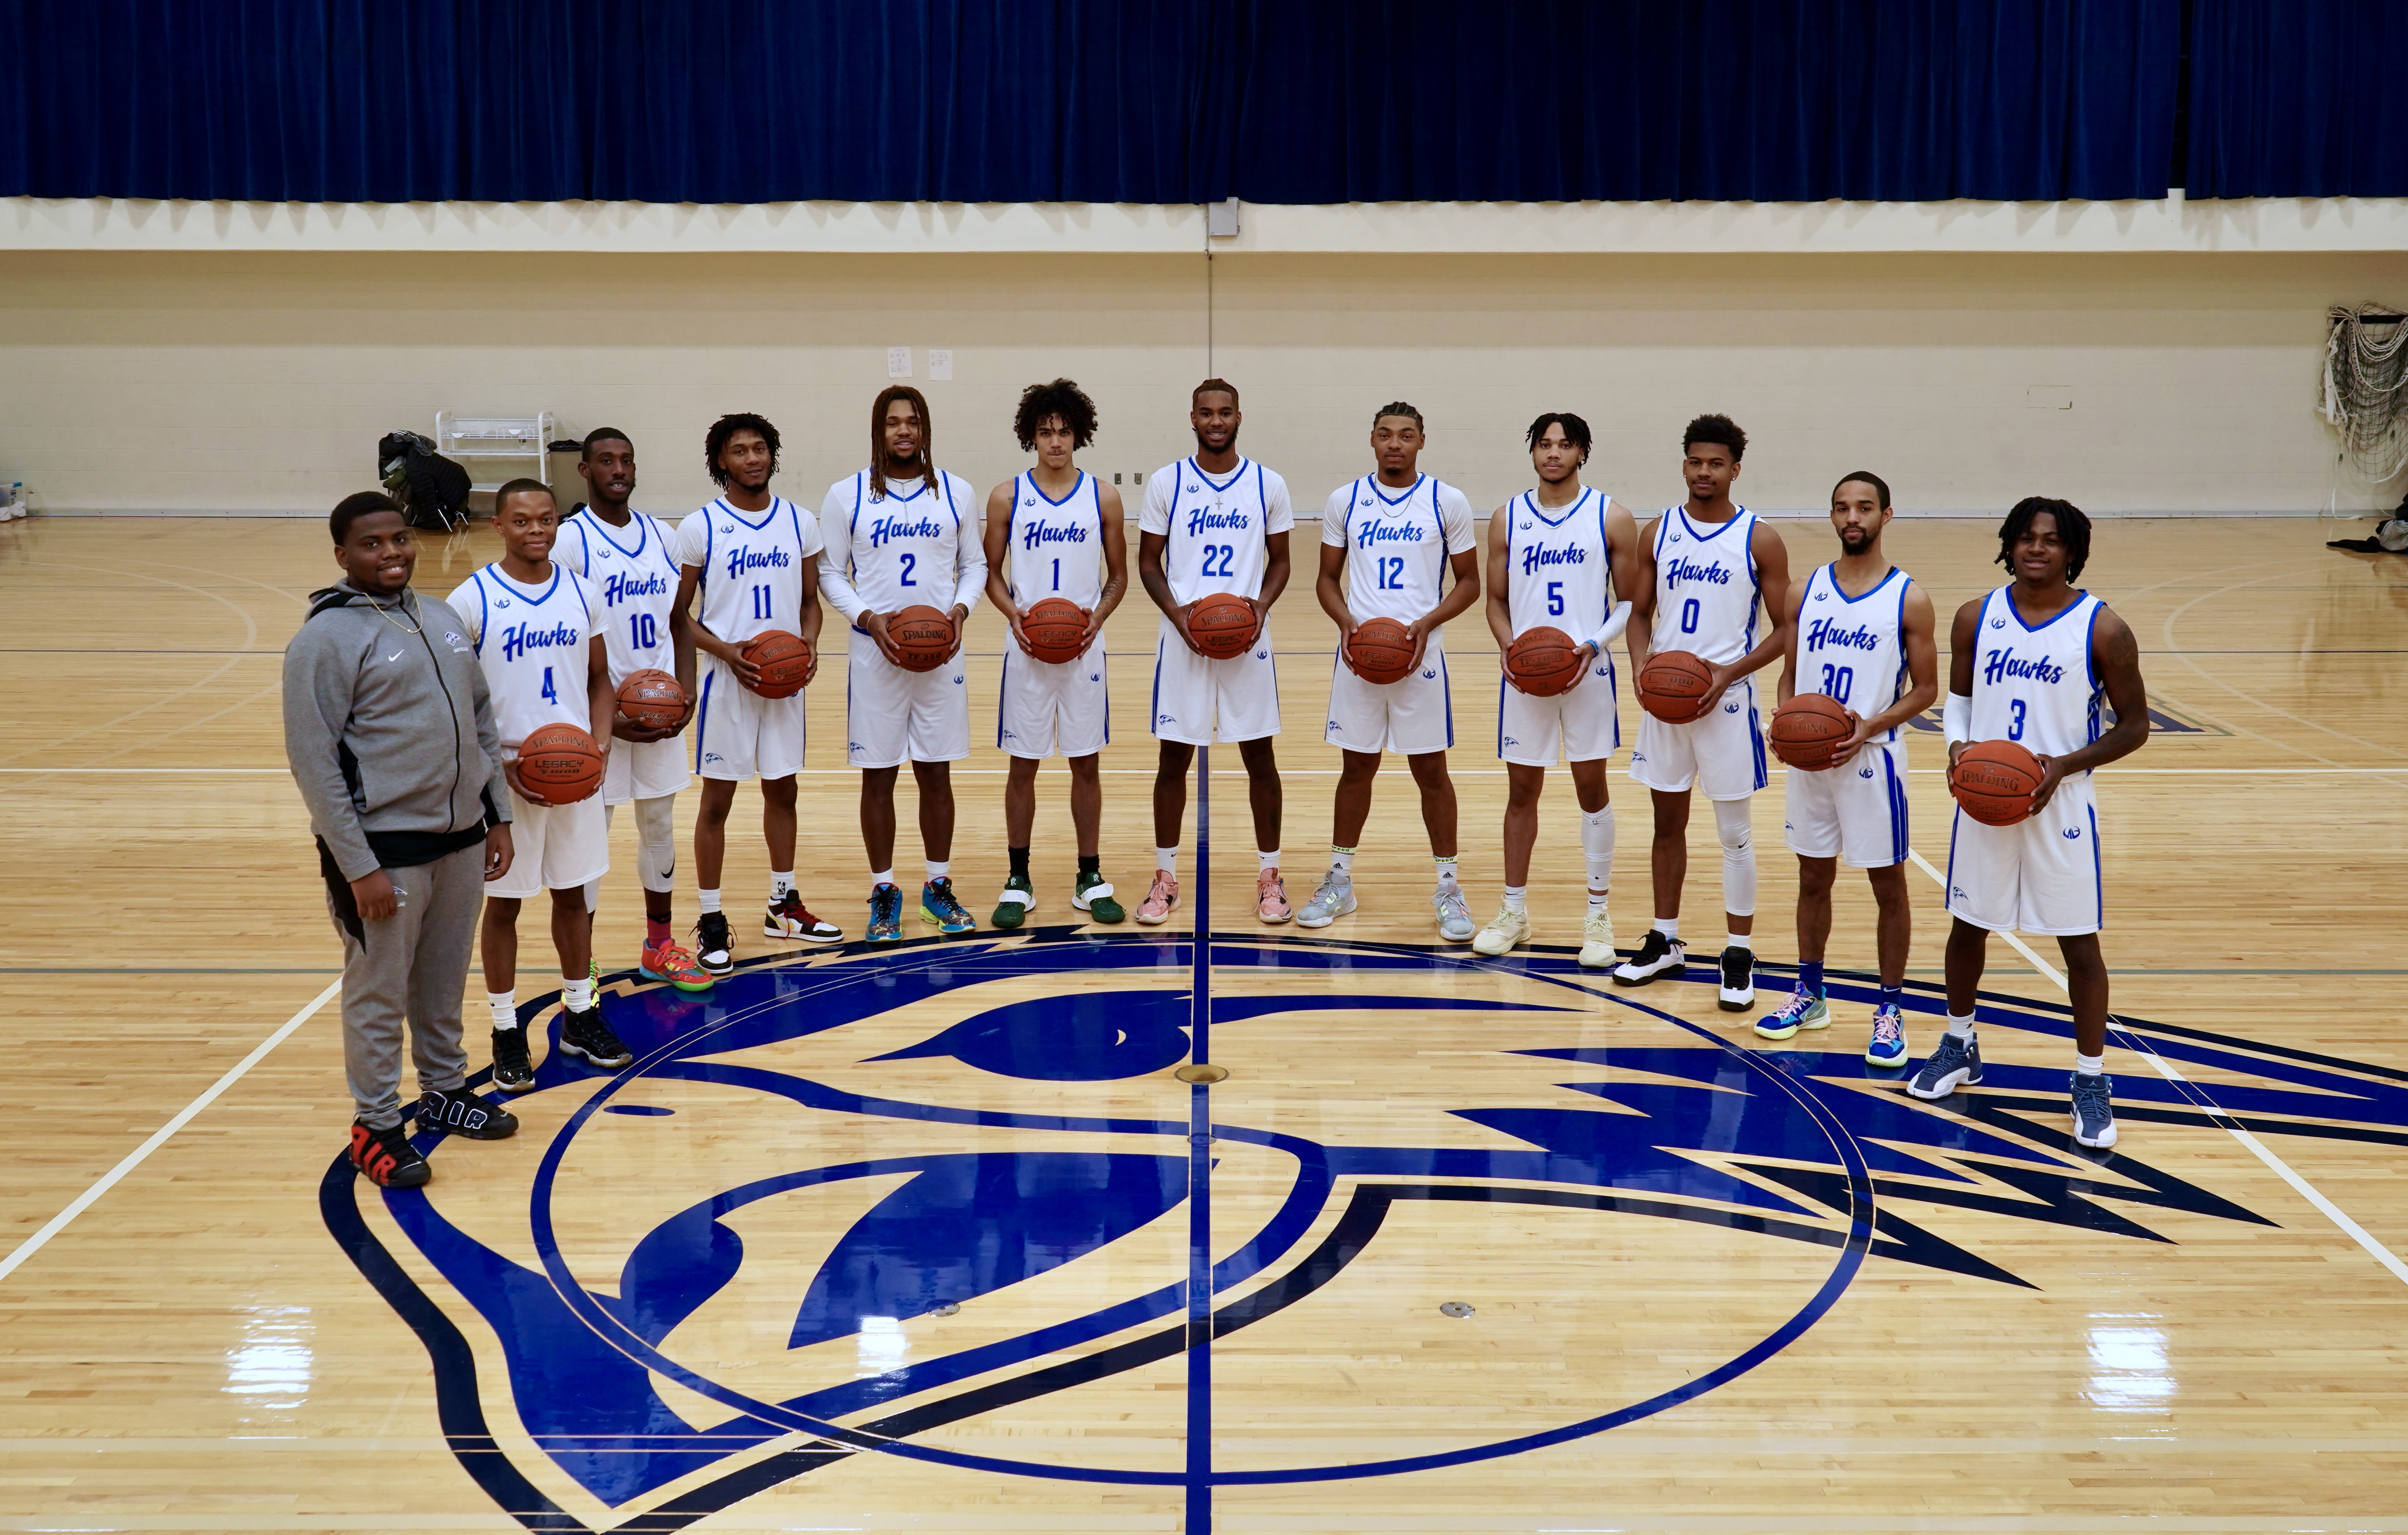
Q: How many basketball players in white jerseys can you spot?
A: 11